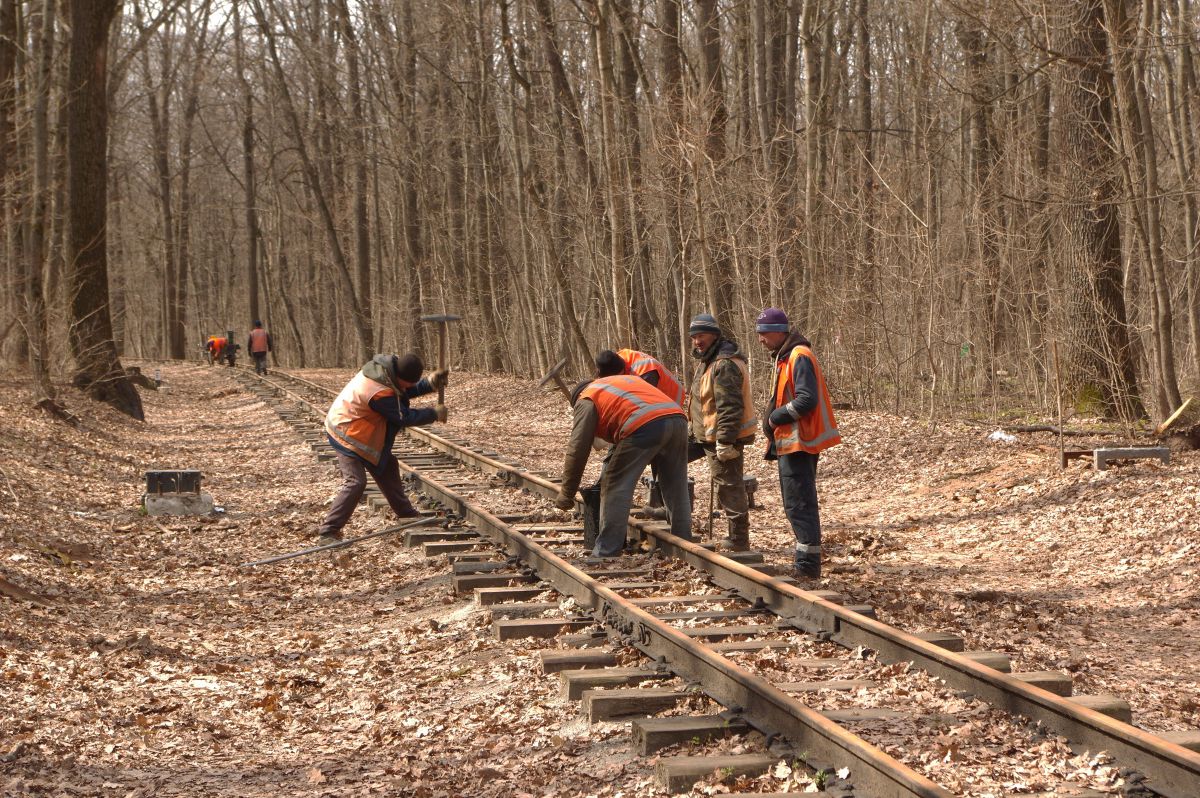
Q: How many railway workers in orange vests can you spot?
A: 7